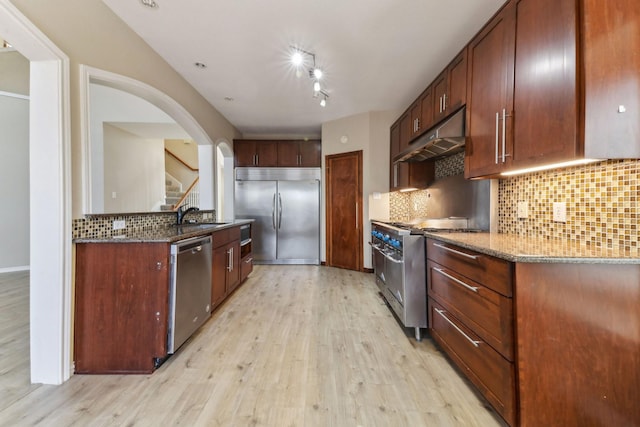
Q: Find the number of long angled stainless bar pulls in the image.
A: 3